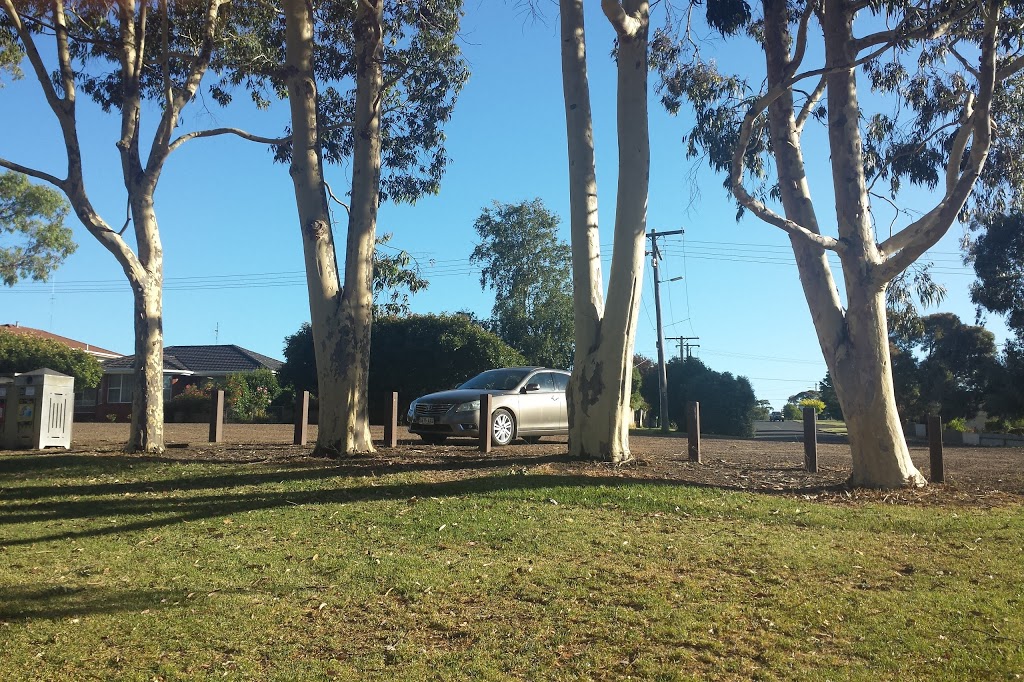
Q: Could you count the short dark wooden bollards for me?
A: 7